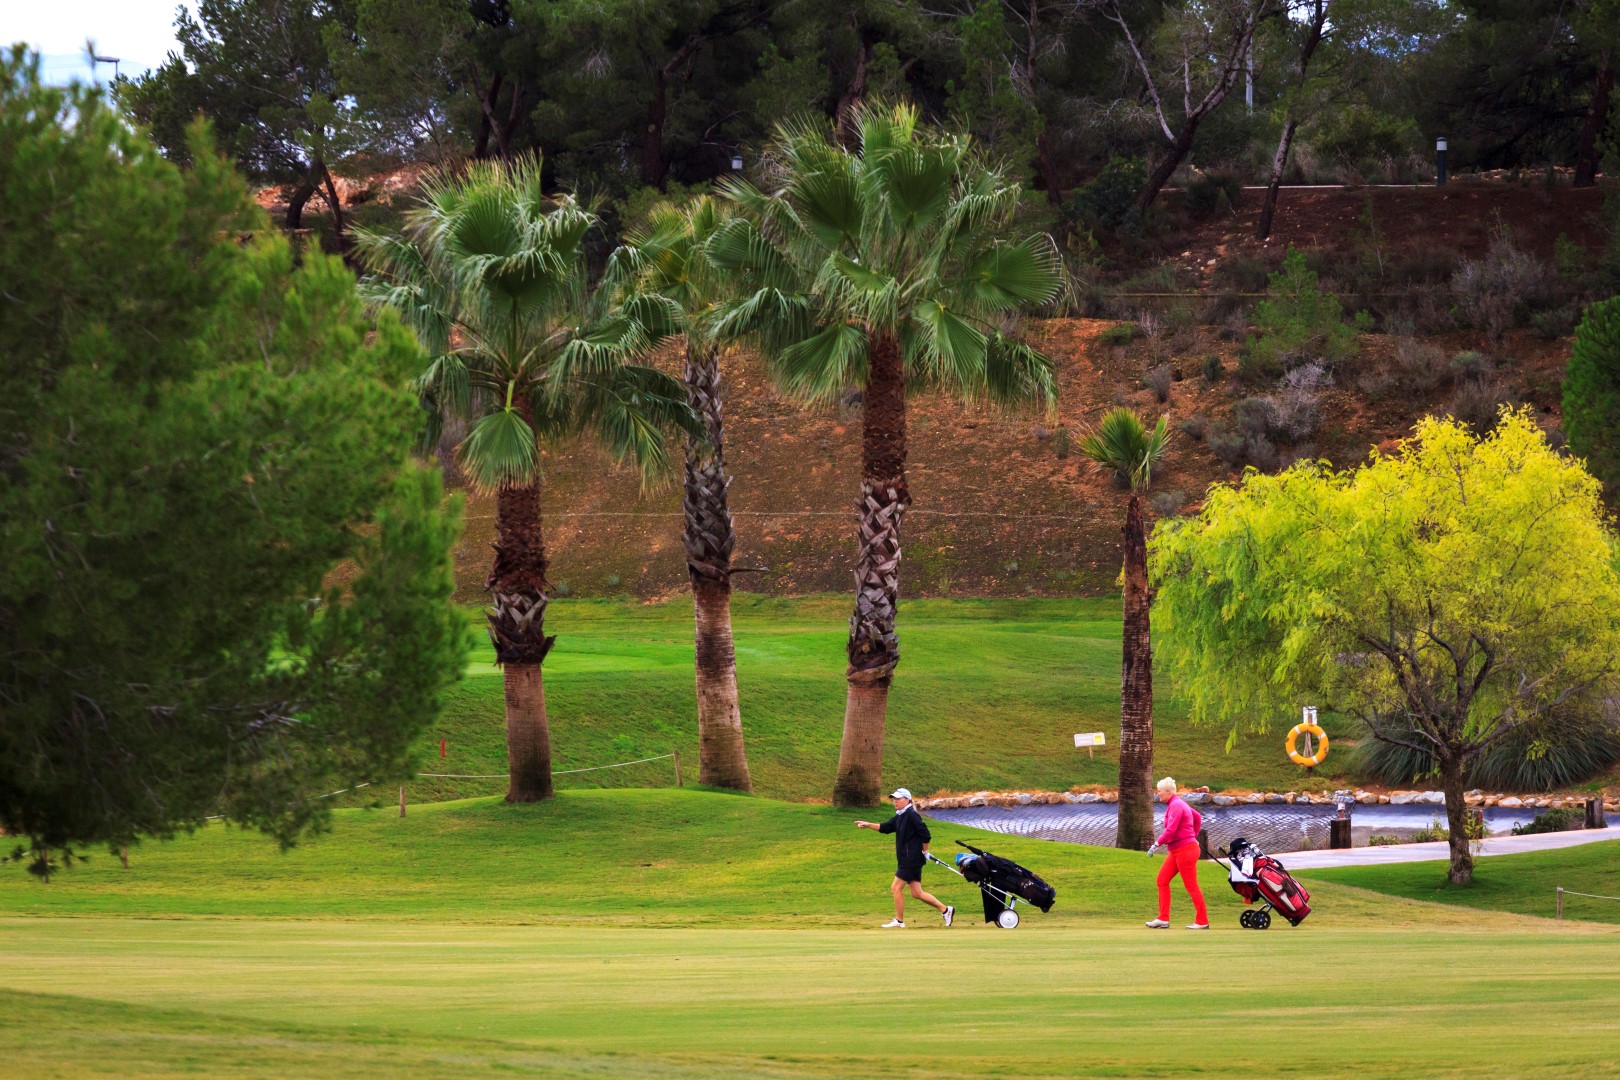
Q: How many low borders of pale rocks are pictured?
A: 1